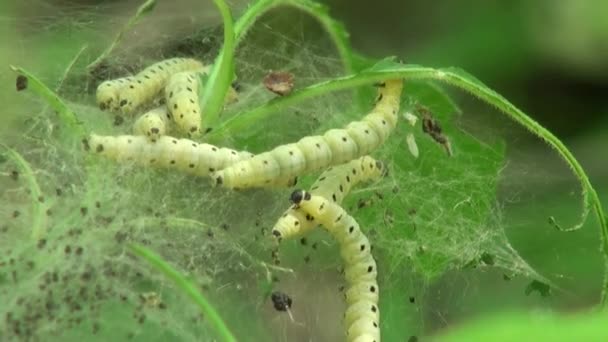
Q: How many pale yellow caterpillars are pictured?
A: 8